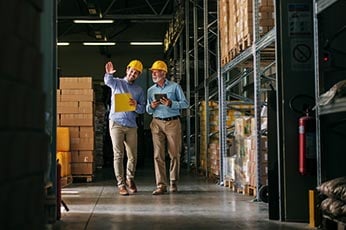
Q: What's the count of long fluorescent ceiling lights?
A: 4